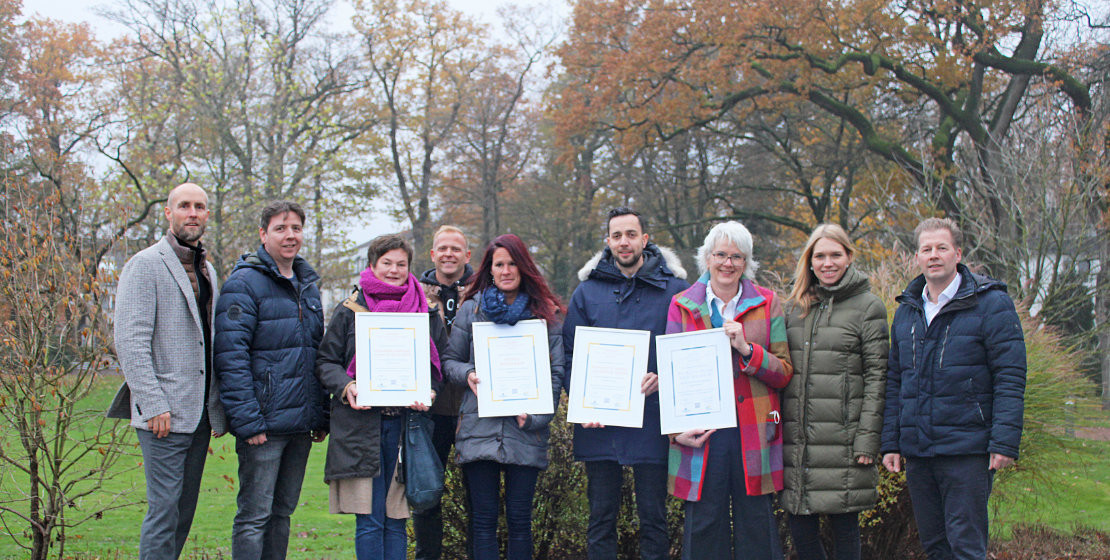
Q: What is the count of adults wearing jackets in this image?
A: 9